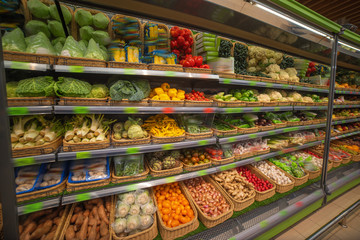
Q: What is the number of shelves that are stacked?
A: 5